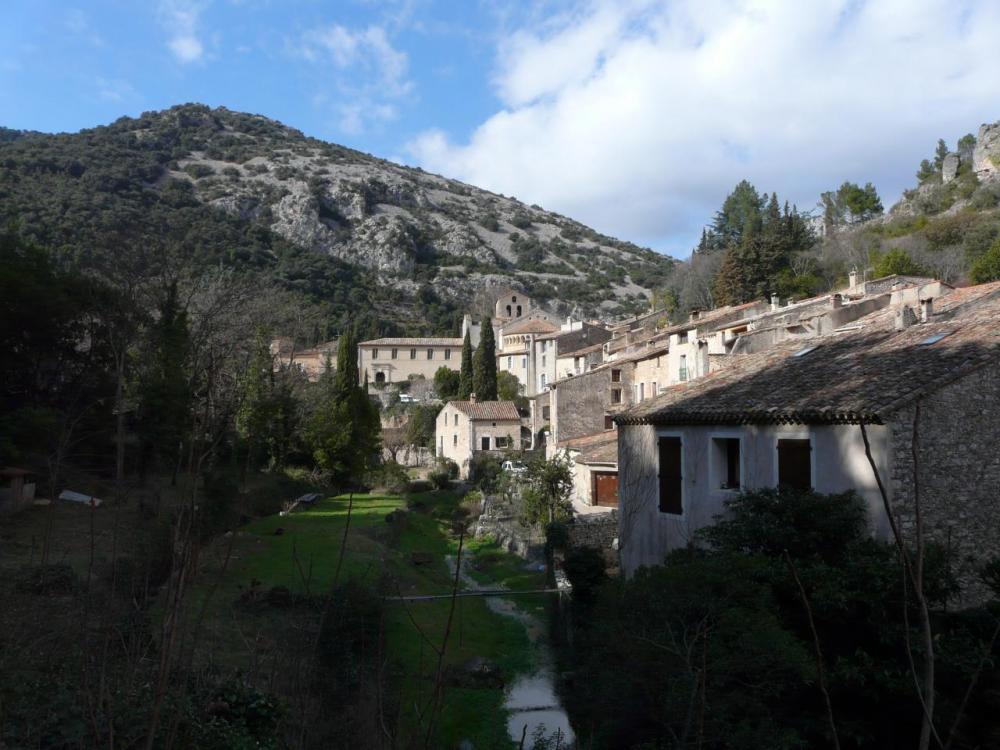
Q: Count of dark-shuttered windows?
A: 2